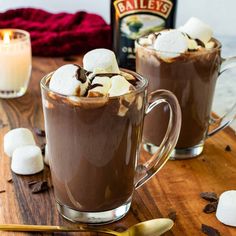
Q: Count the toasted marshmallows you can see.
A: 0